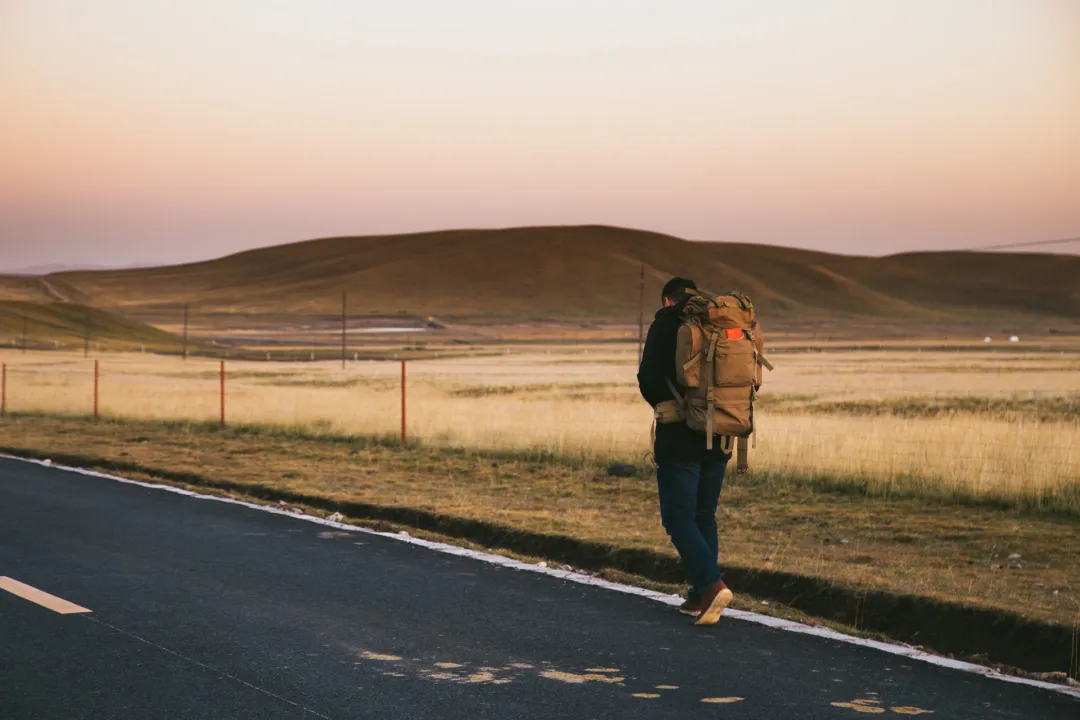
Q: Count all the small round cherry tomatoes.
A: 0